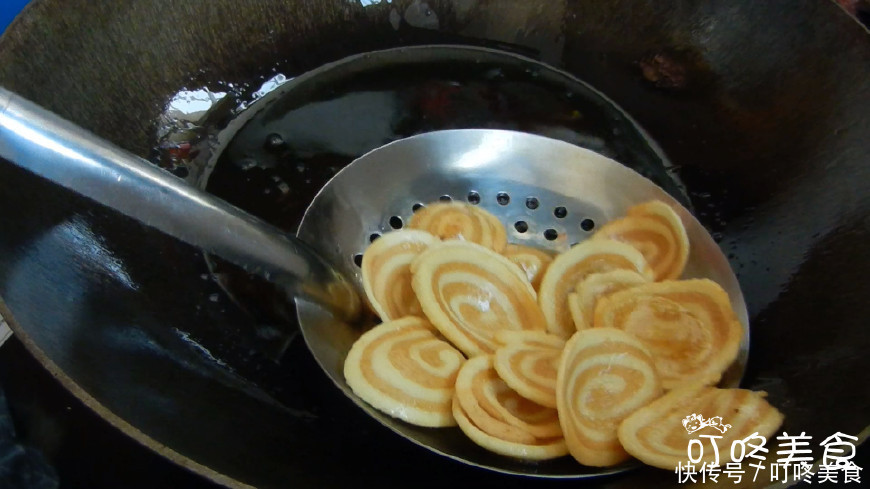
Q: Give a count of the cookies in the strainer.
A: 13